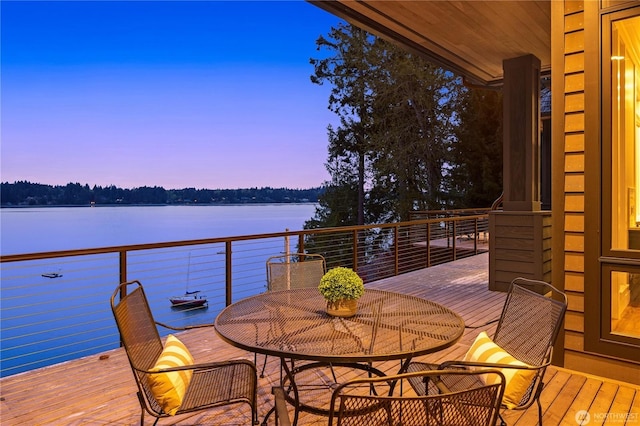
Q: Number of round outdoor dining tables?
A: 1